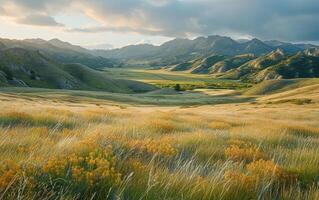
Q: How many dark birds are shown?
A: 0